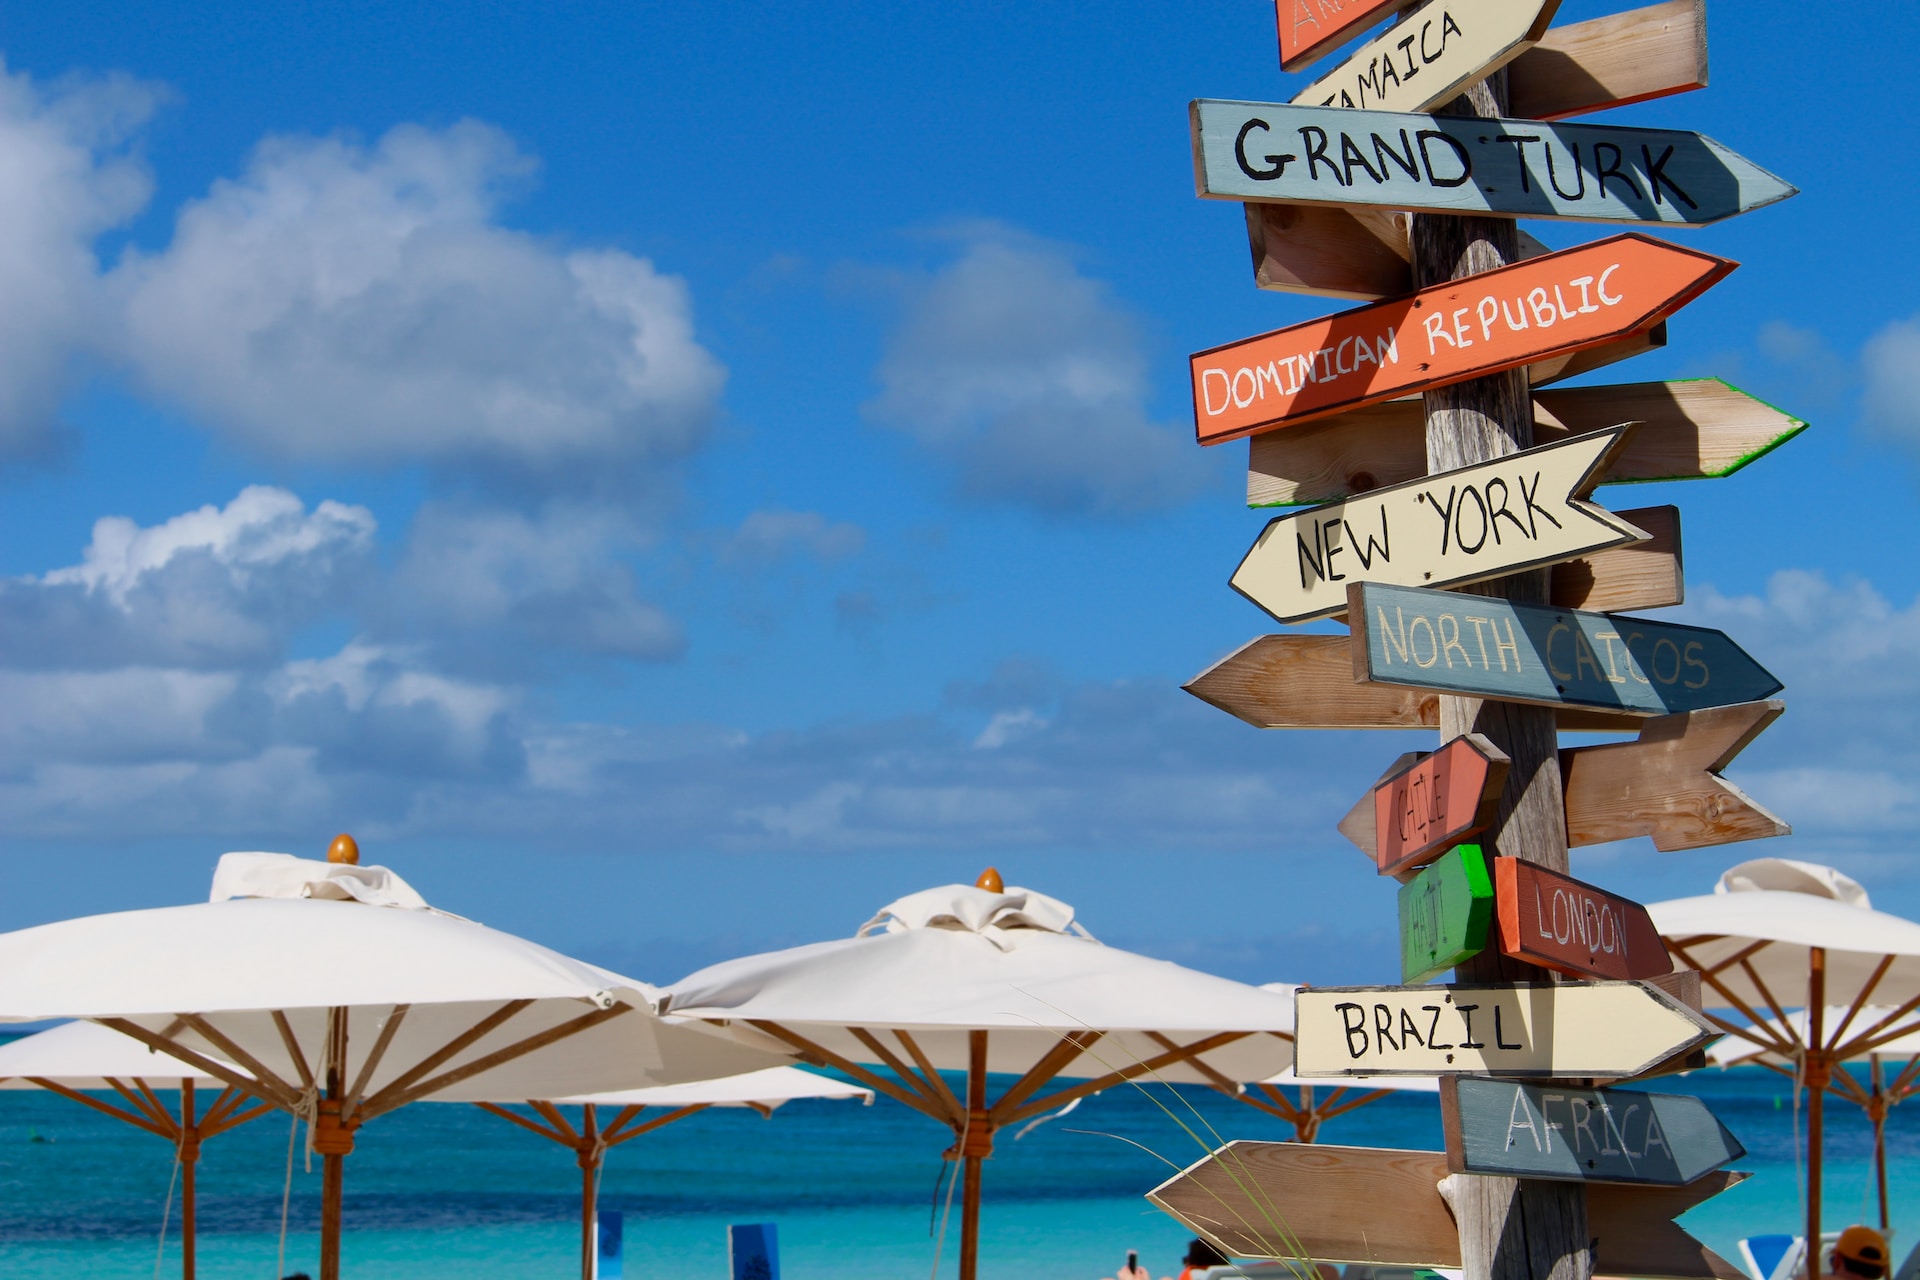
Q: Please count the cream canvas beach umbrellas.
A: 7